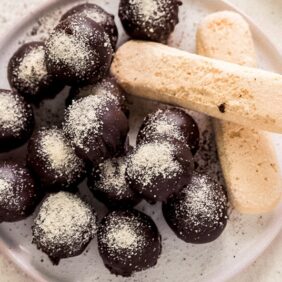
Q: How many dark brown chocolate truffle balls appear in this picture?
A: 15